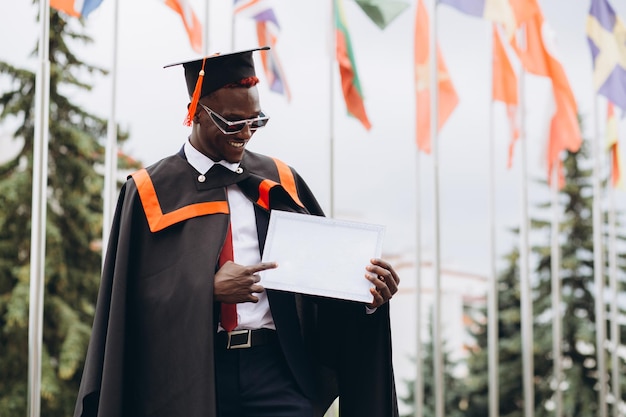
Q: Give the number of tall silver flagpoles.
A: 12